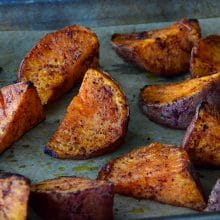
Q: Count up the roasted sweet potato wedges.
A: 11